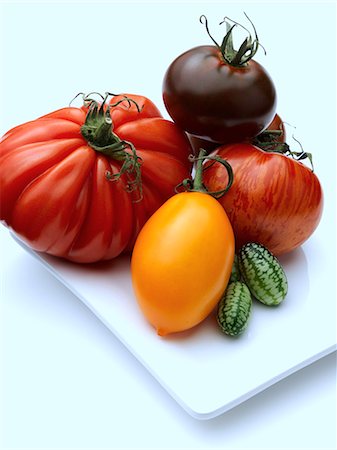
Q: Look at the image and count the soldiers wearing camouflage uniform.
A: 0